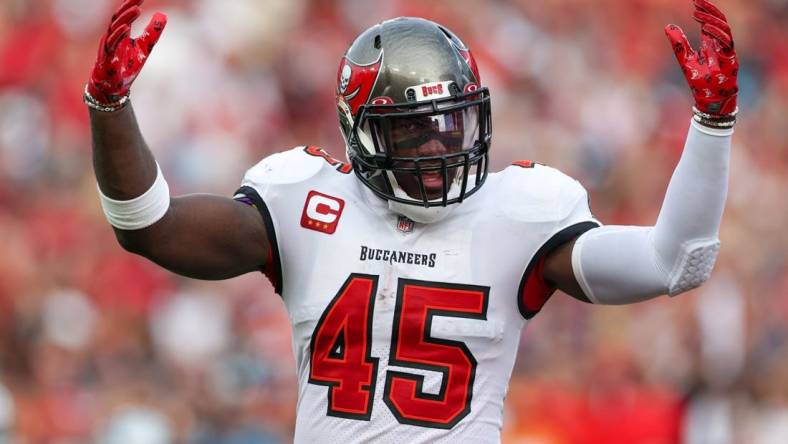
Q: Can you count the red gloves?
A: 2